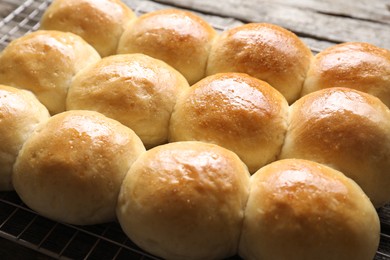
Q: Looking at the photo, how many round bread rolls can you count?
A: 12